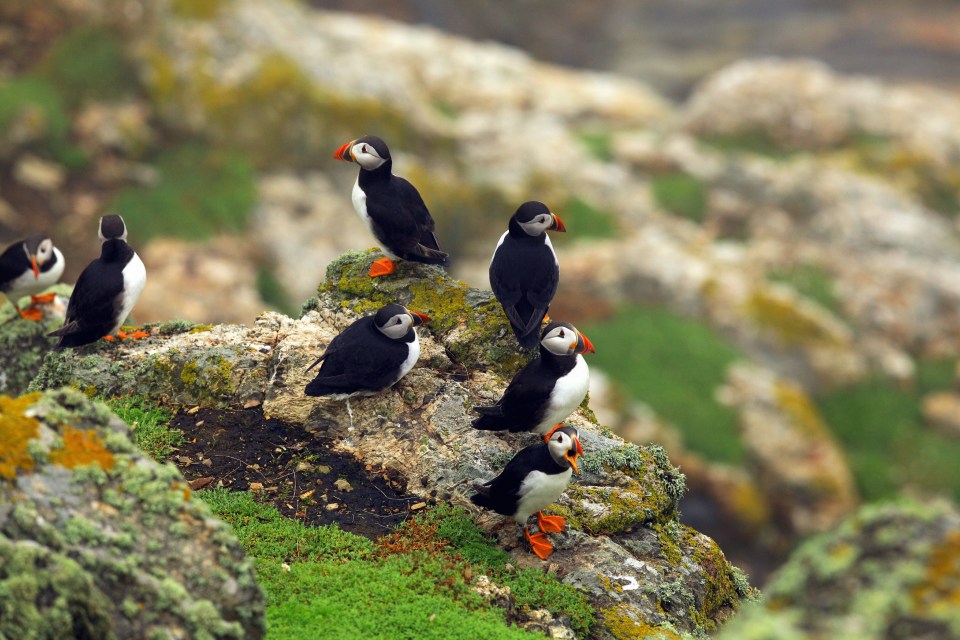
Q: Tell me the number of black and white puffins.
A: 7